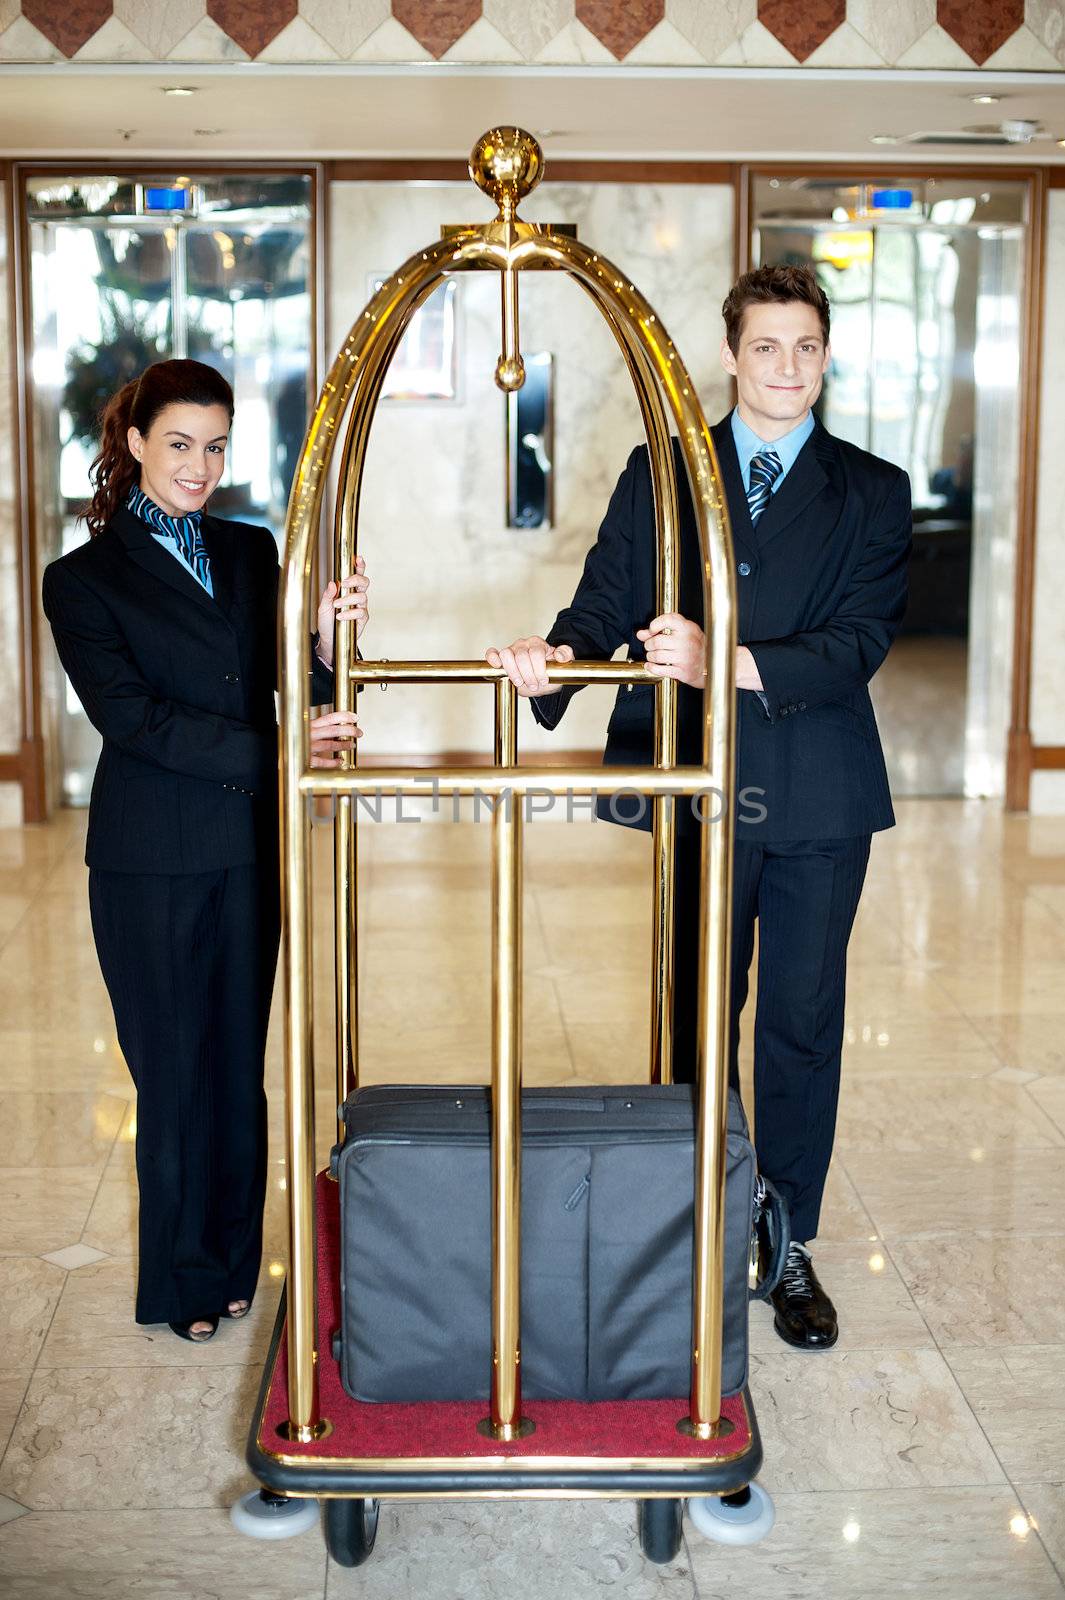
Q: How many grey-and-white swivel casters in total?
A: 2